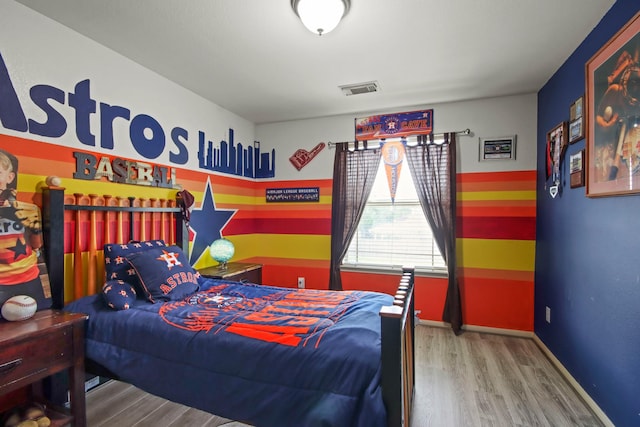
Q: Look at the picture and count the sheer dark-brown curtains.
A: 2